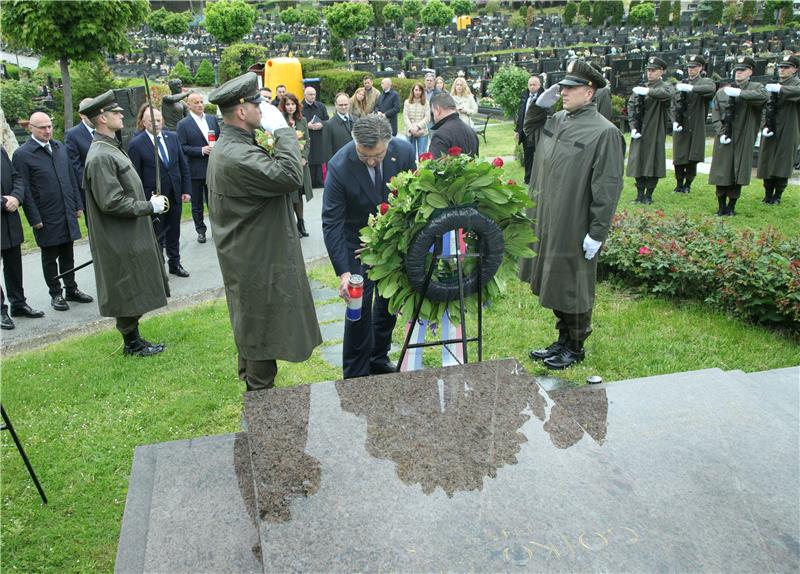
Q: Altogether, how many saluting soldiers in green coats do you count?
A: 2